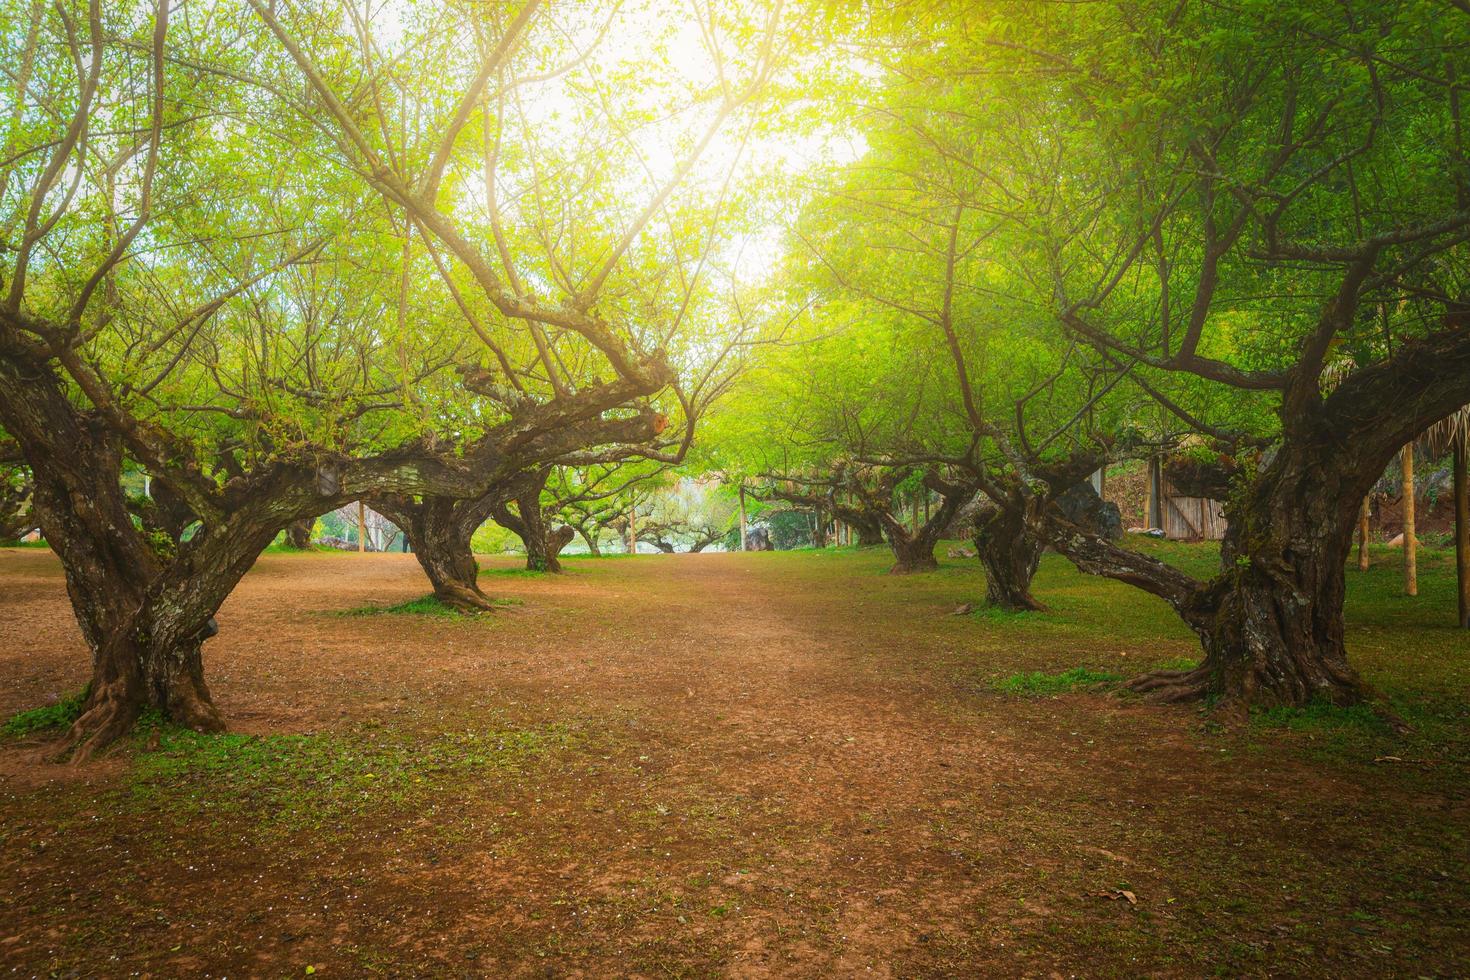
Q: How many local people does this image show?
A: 0